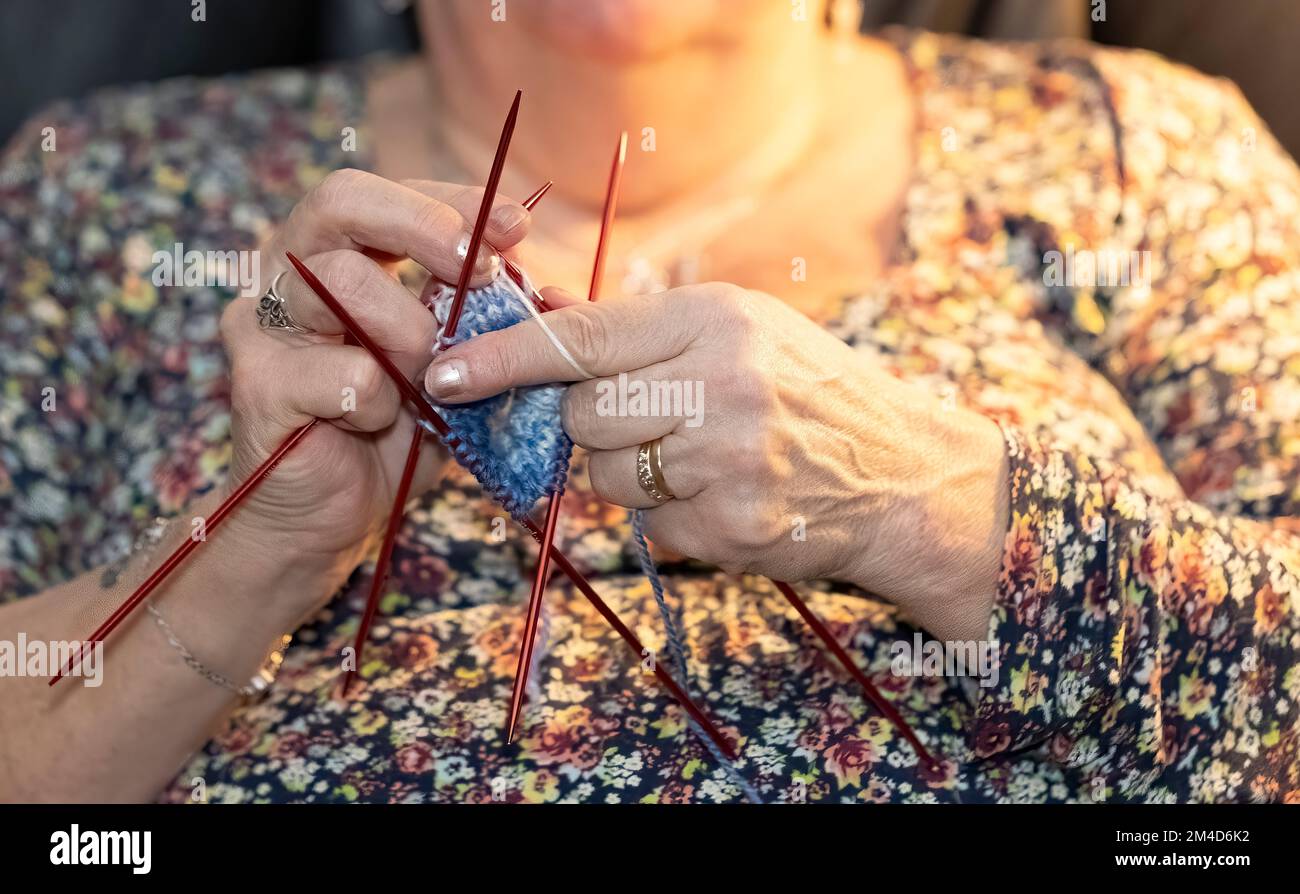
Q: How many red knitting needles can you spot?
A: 5